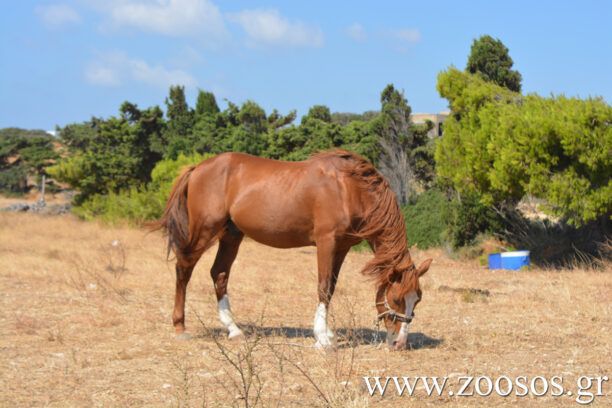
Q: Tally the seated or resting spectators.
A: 0